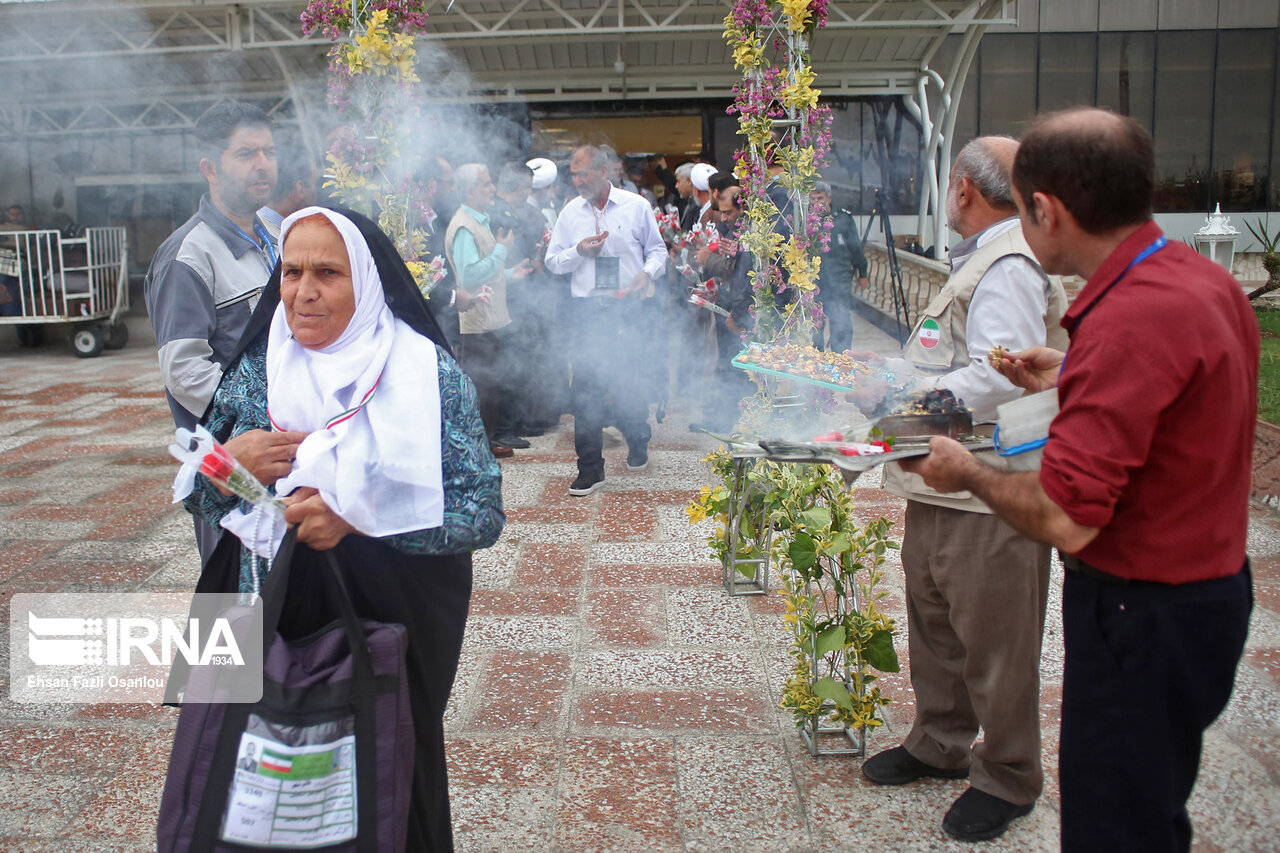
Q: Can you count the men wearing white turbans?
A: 2